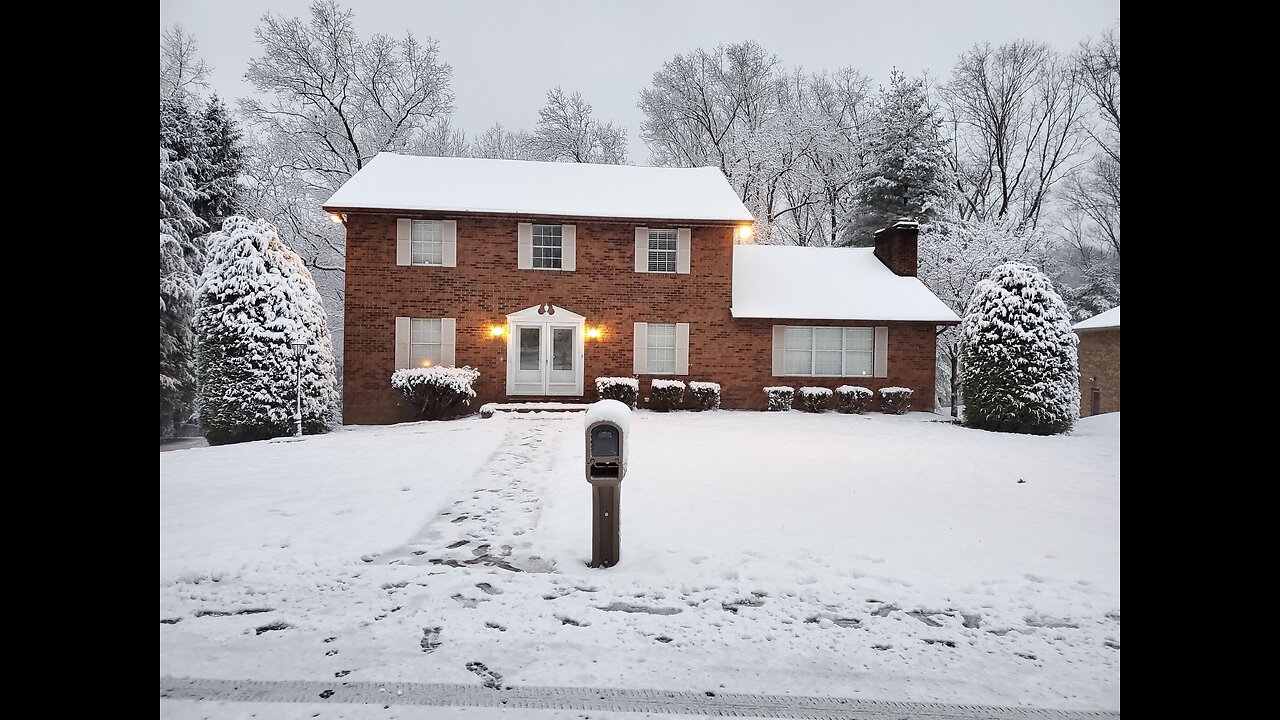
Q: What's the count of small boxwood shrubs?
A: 7